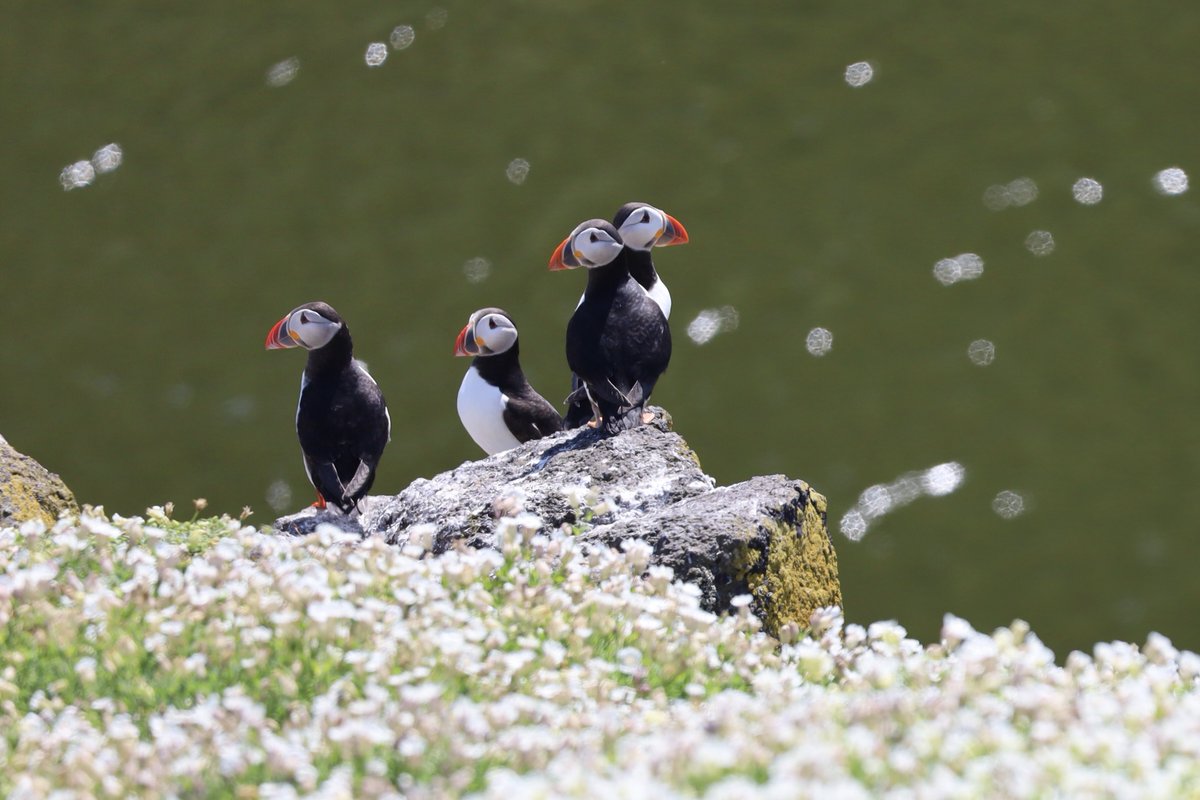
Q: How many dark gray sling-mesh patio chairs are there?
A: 0